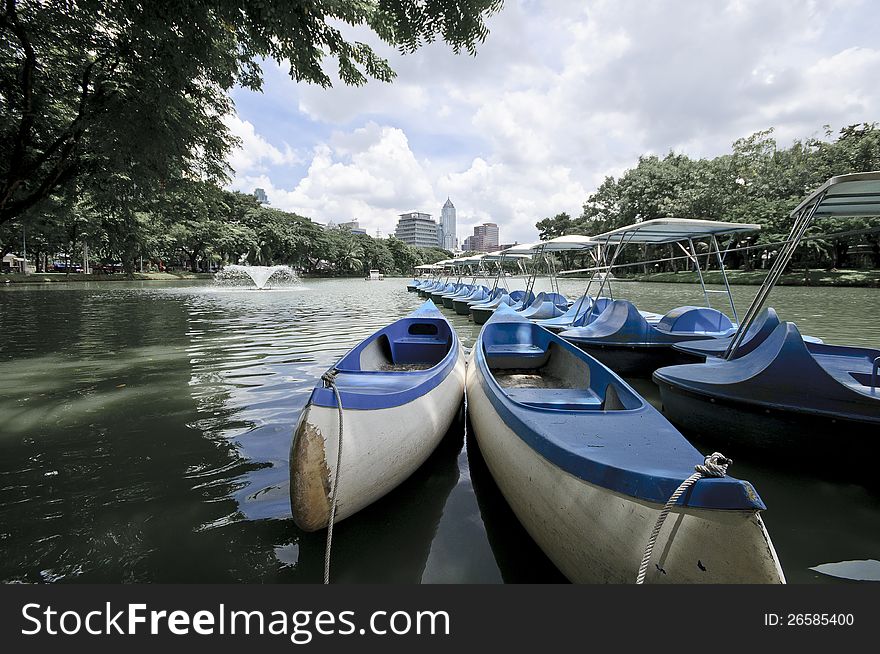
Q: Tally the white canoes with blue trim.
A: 2